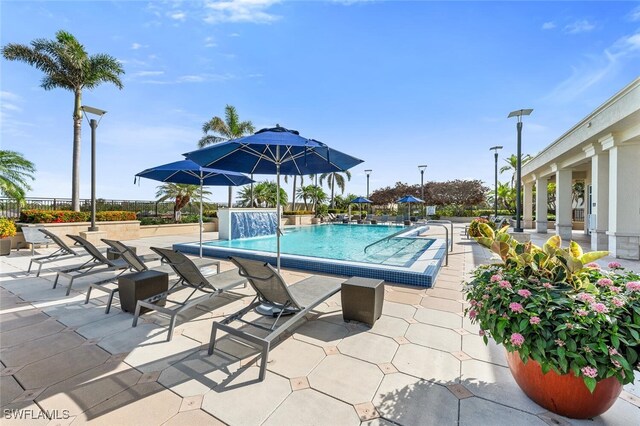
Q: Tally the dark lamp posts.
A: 5